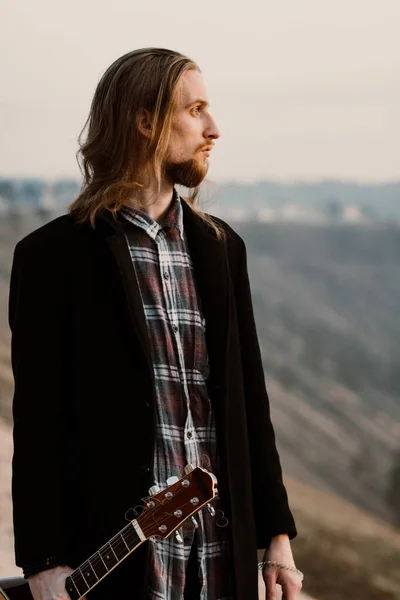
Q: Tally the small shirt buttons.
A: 3